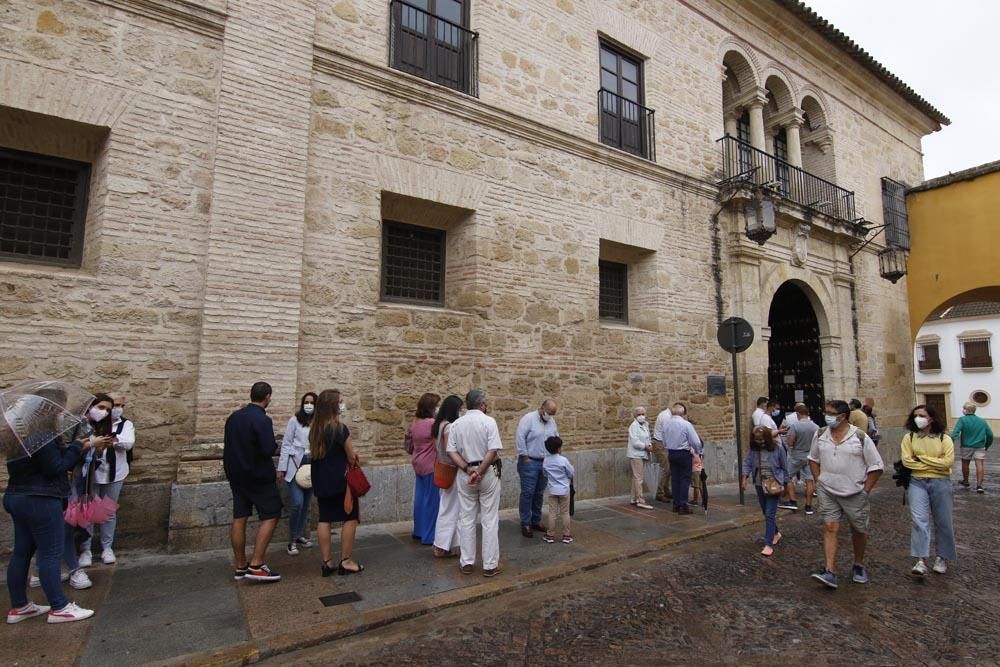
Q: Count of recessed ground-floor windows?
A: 3